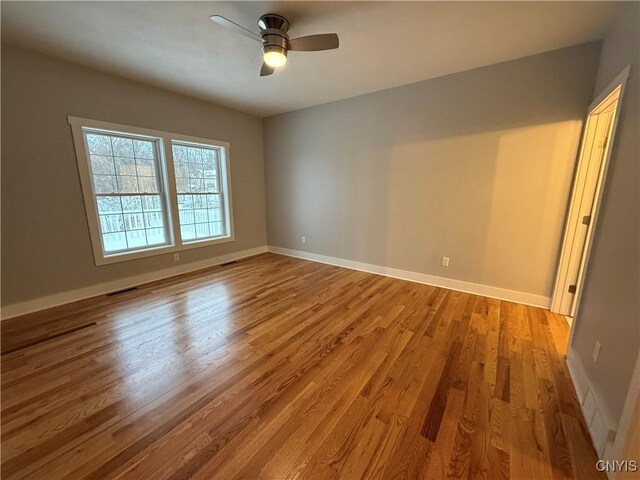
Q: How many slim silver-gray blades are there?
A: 3